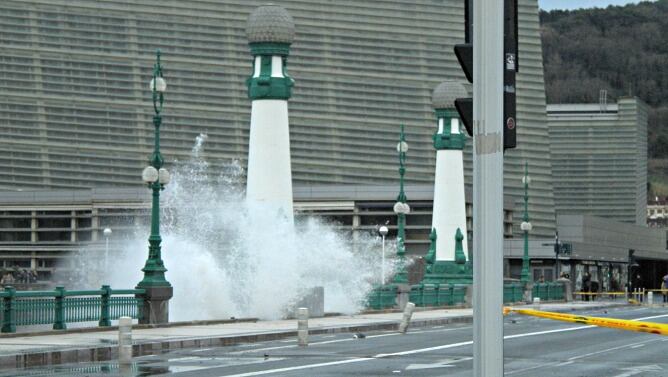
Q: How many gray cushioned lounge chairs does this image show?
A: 0